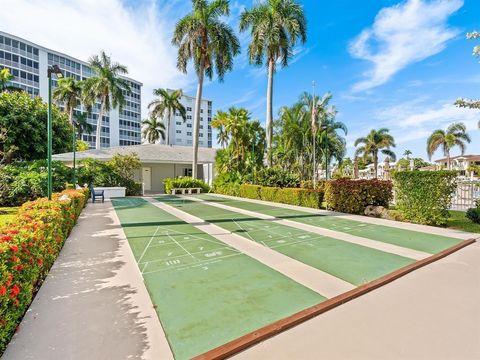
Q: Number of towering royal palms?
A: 2